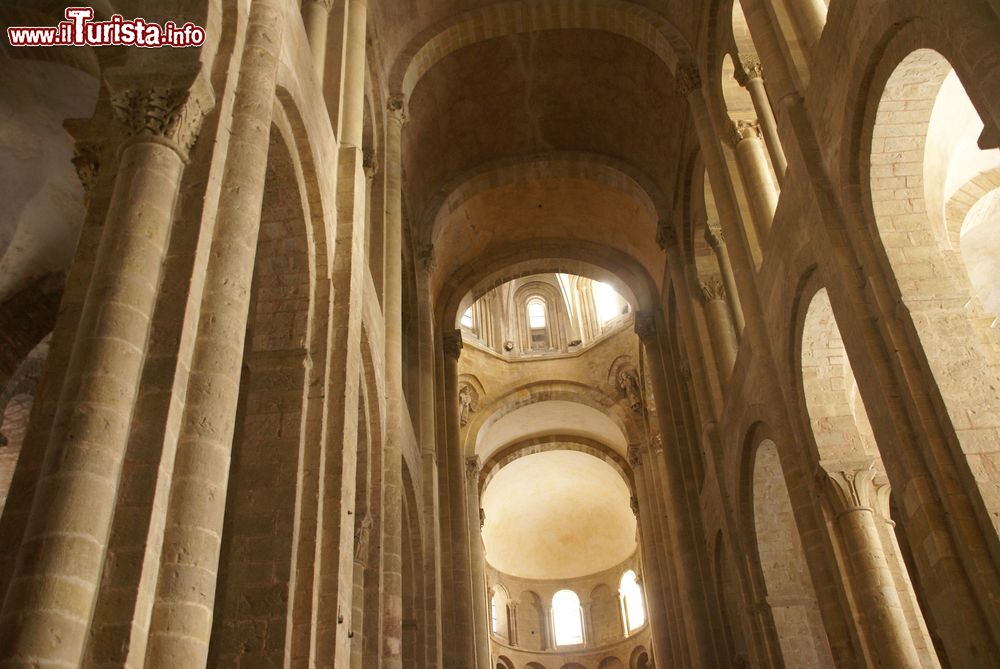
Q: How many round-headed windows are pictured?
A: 6